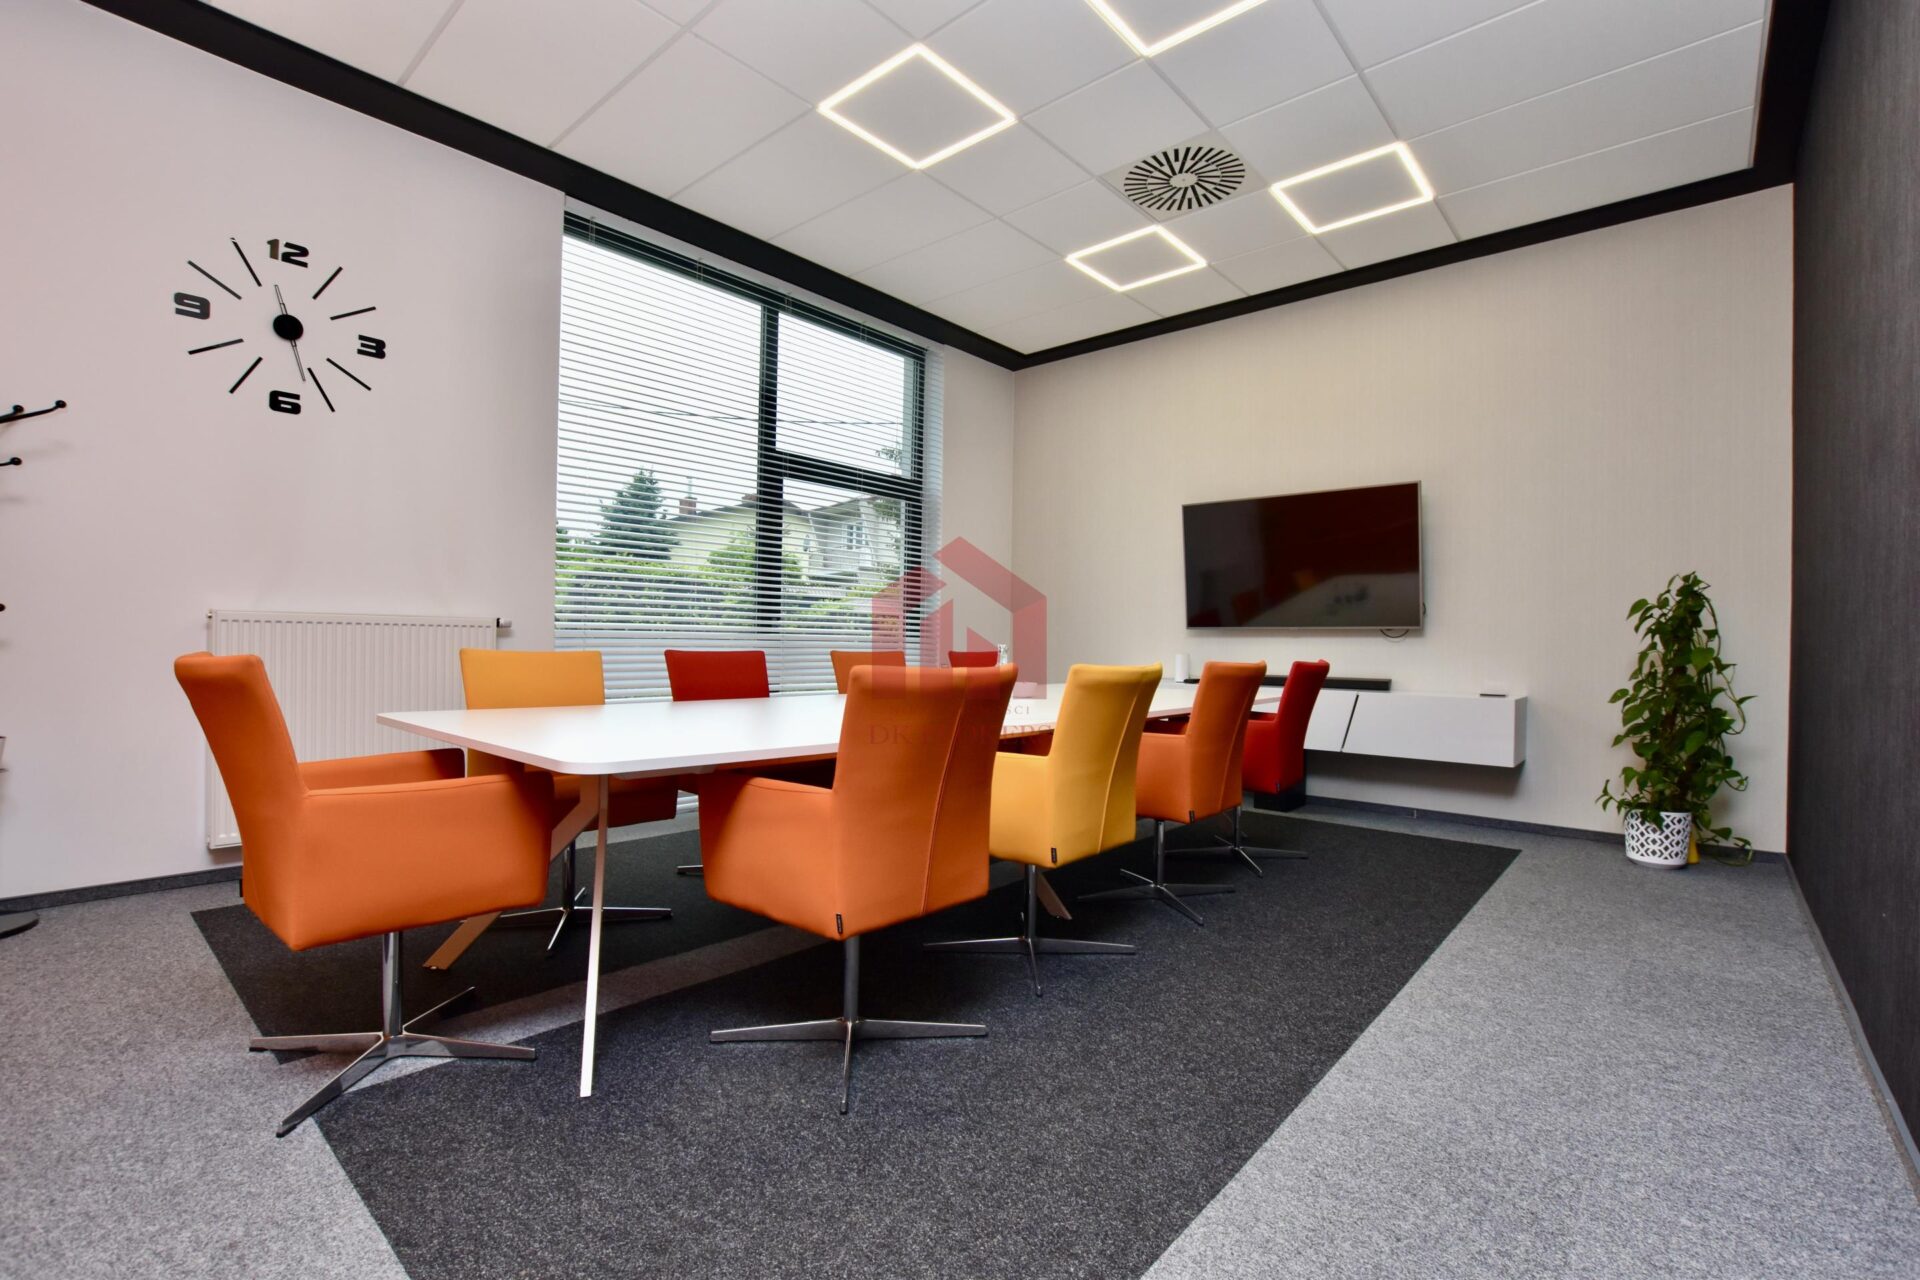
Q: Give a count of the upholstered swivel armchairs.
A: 9